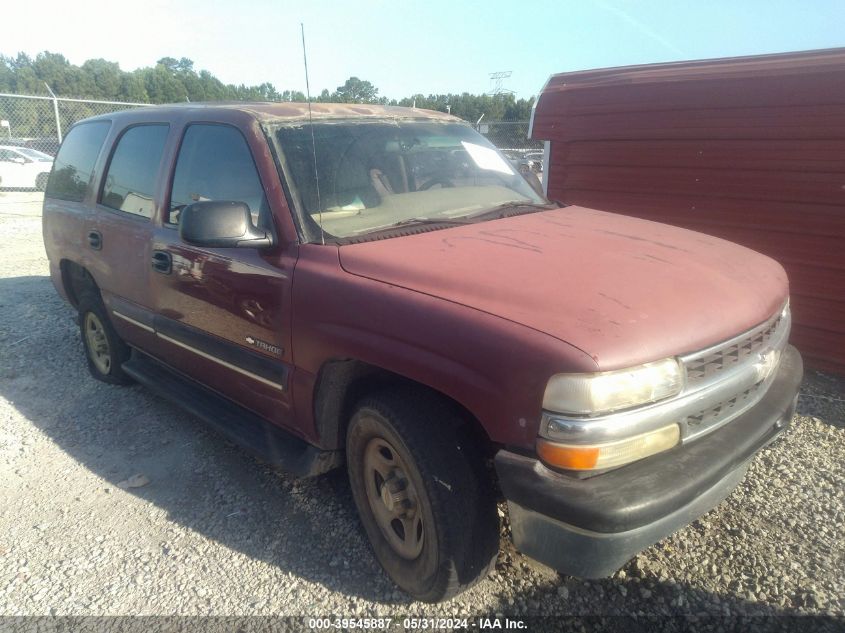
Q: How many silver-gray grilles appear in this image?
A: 1